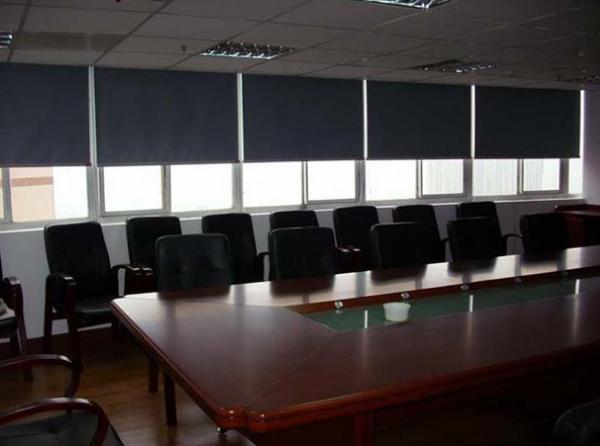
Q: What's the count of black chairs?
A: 15